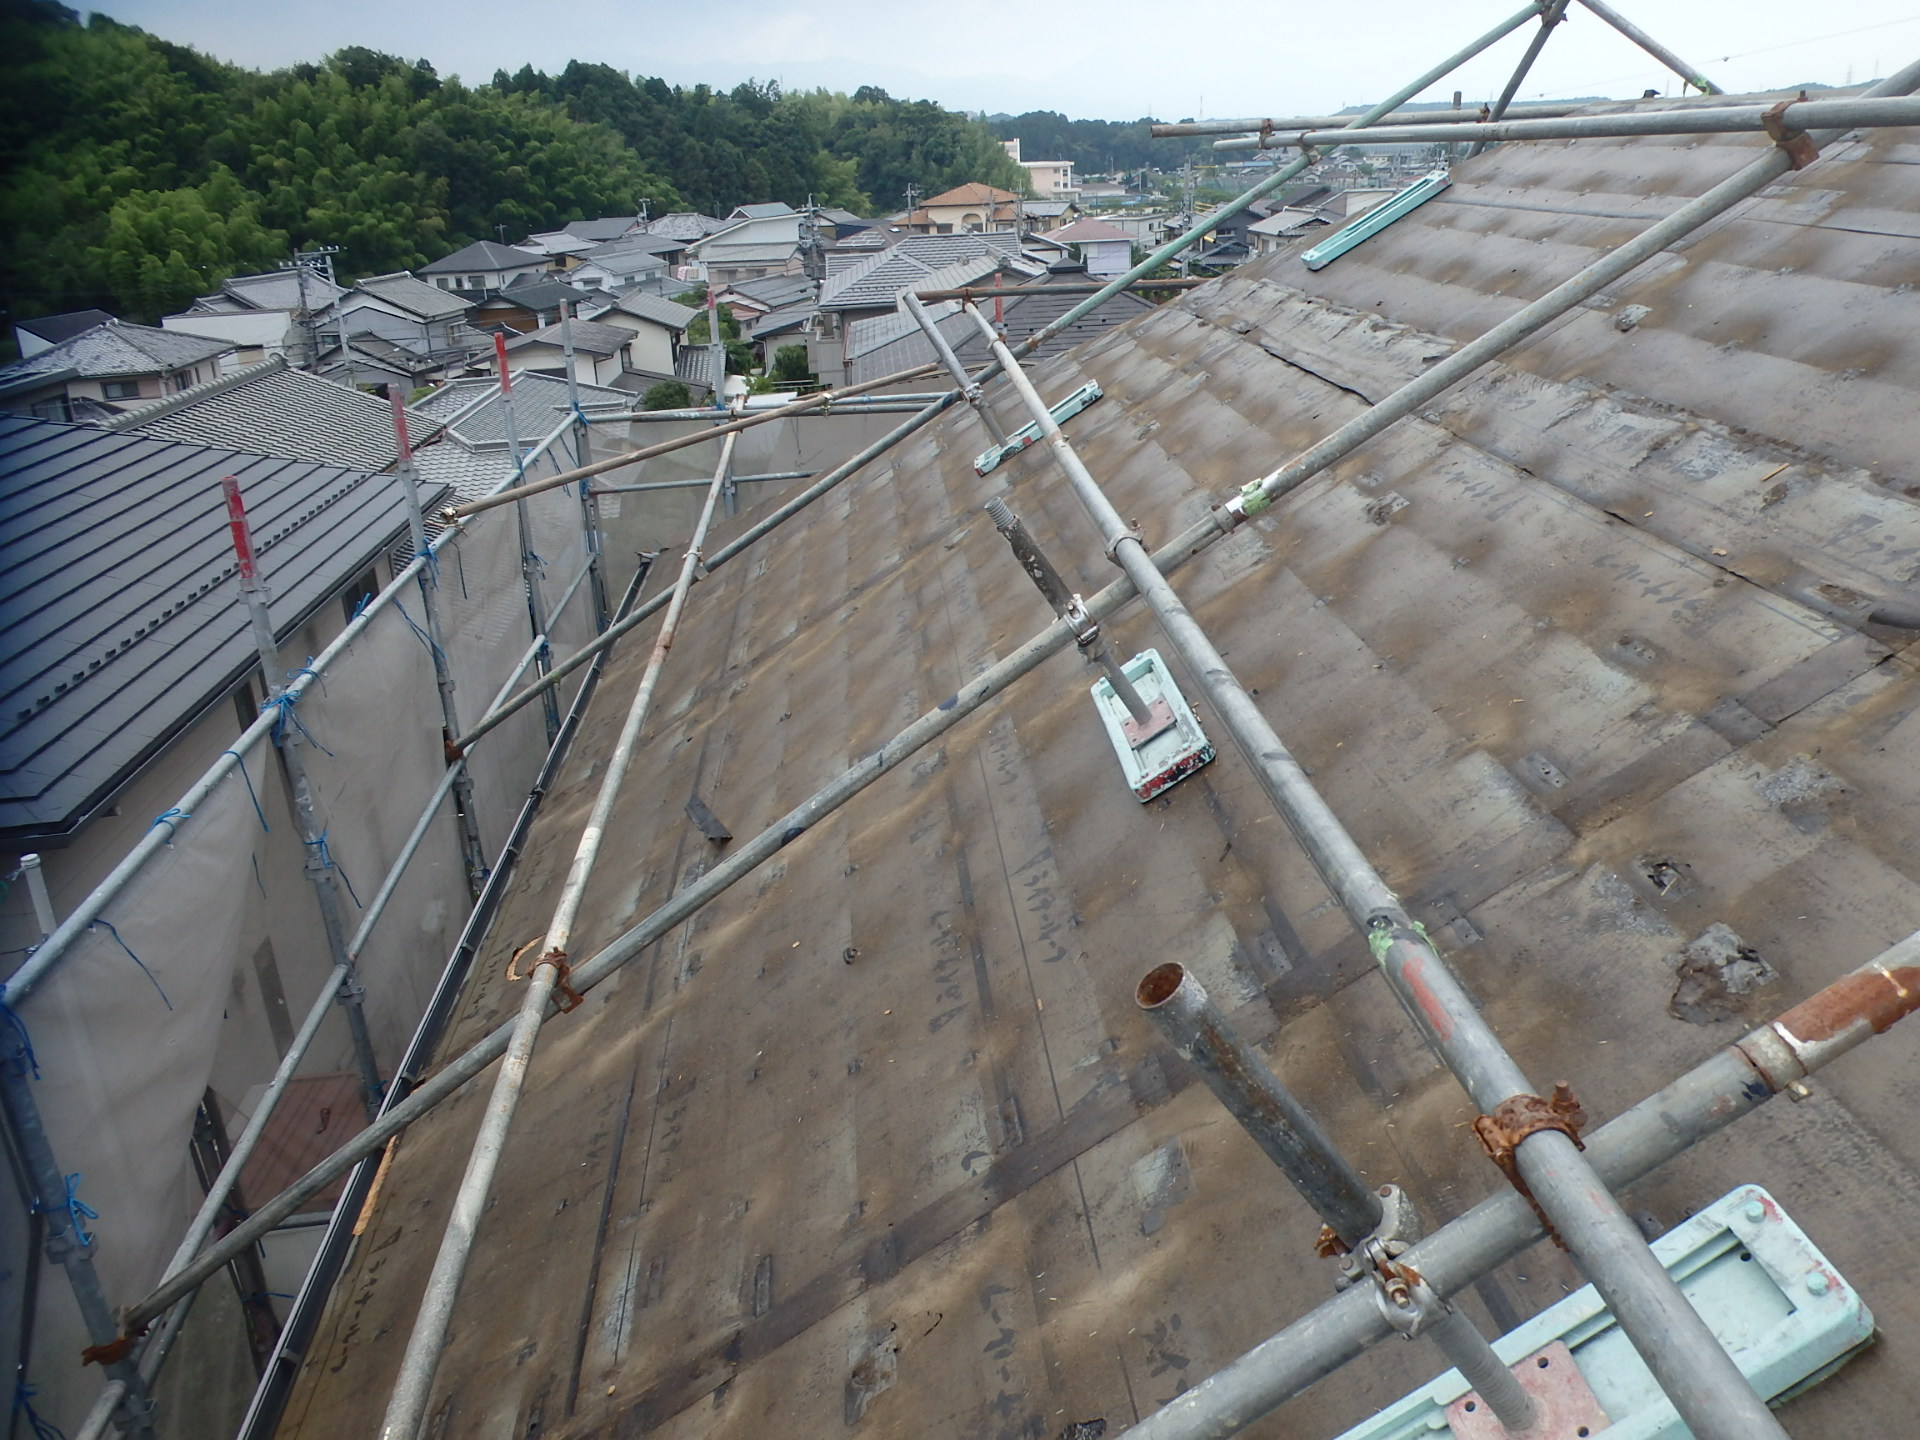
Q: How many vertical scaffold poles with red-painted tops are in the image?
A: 5